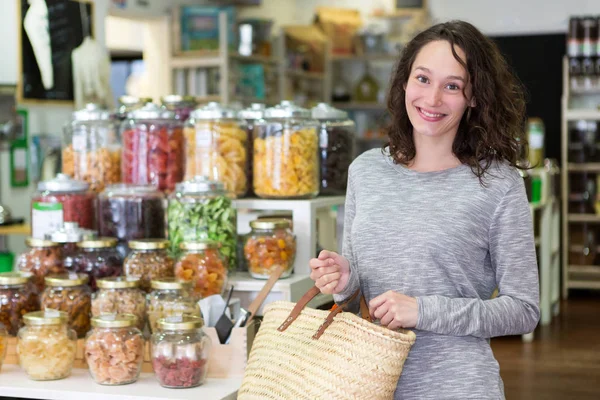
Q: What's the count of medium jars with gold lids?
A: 12